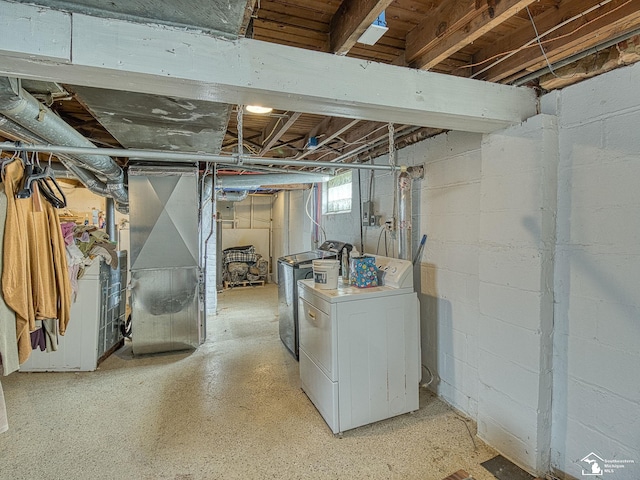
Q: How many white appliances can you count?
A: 2